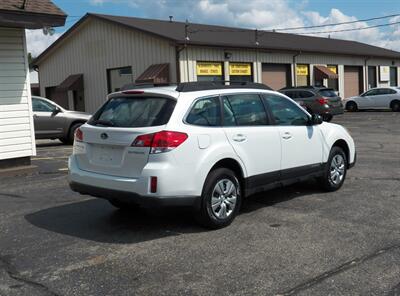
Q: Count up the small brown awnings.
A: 3